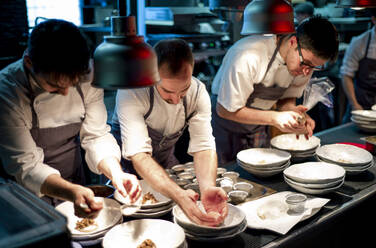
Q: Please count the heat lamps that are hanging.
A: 3